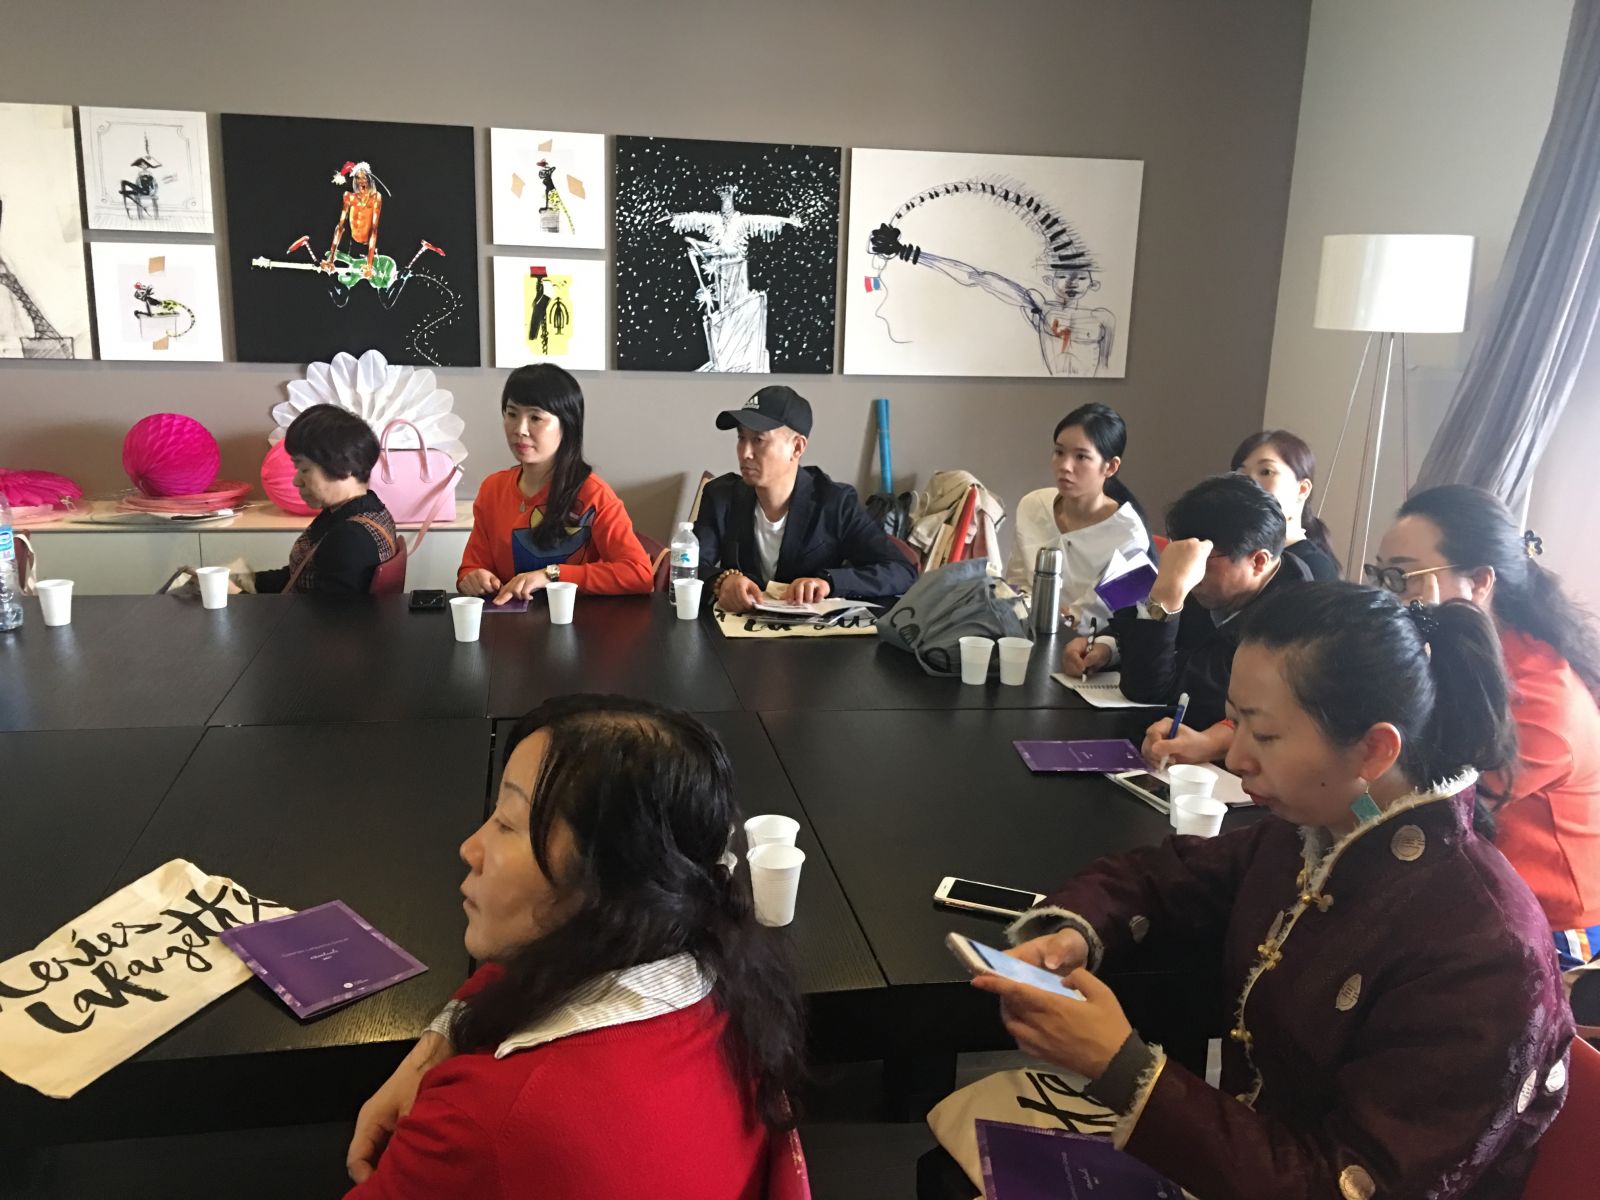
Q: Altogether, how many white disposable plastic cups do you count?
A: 11